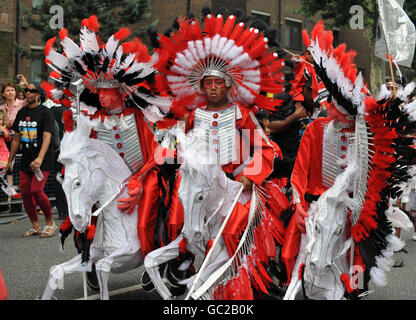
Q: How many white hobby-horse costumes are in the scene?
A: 3